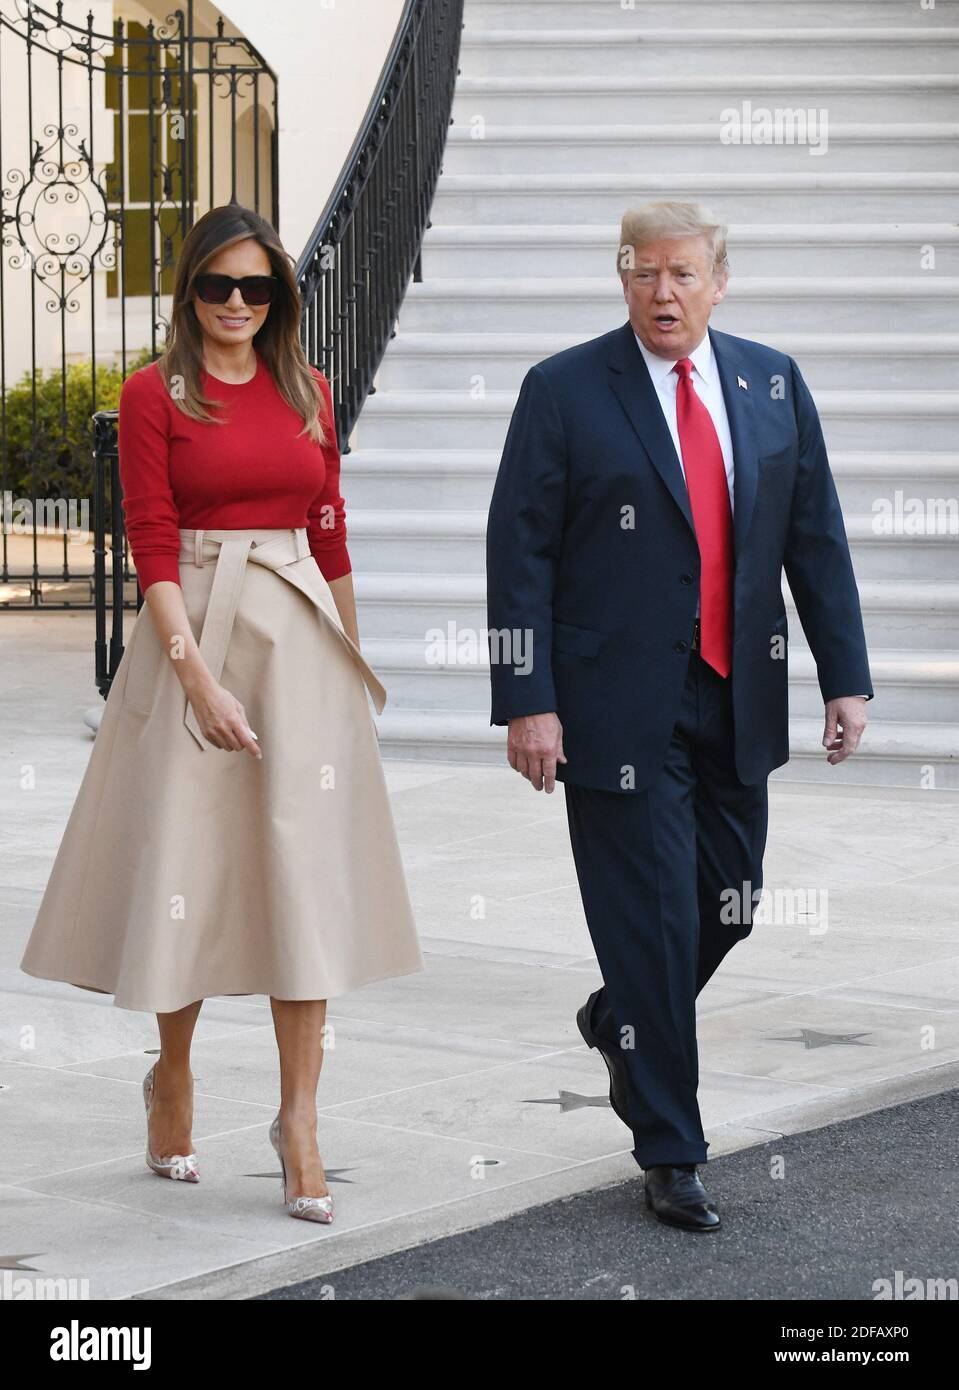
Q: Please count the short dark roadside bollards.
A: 0